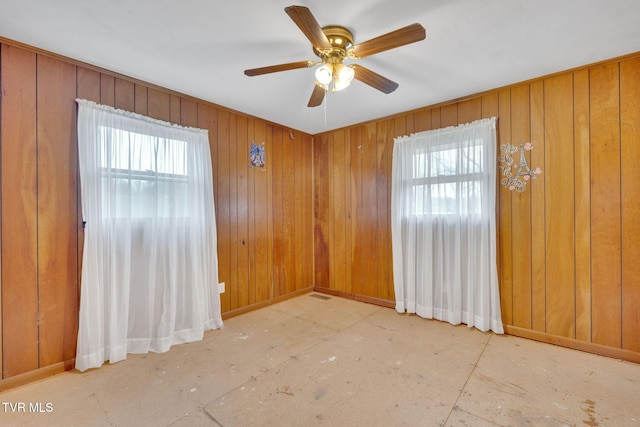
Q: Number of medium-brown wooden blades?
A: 5